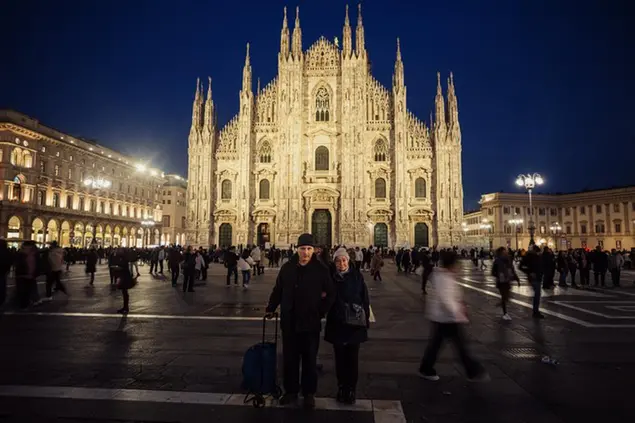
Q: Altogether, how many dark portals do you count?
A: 5